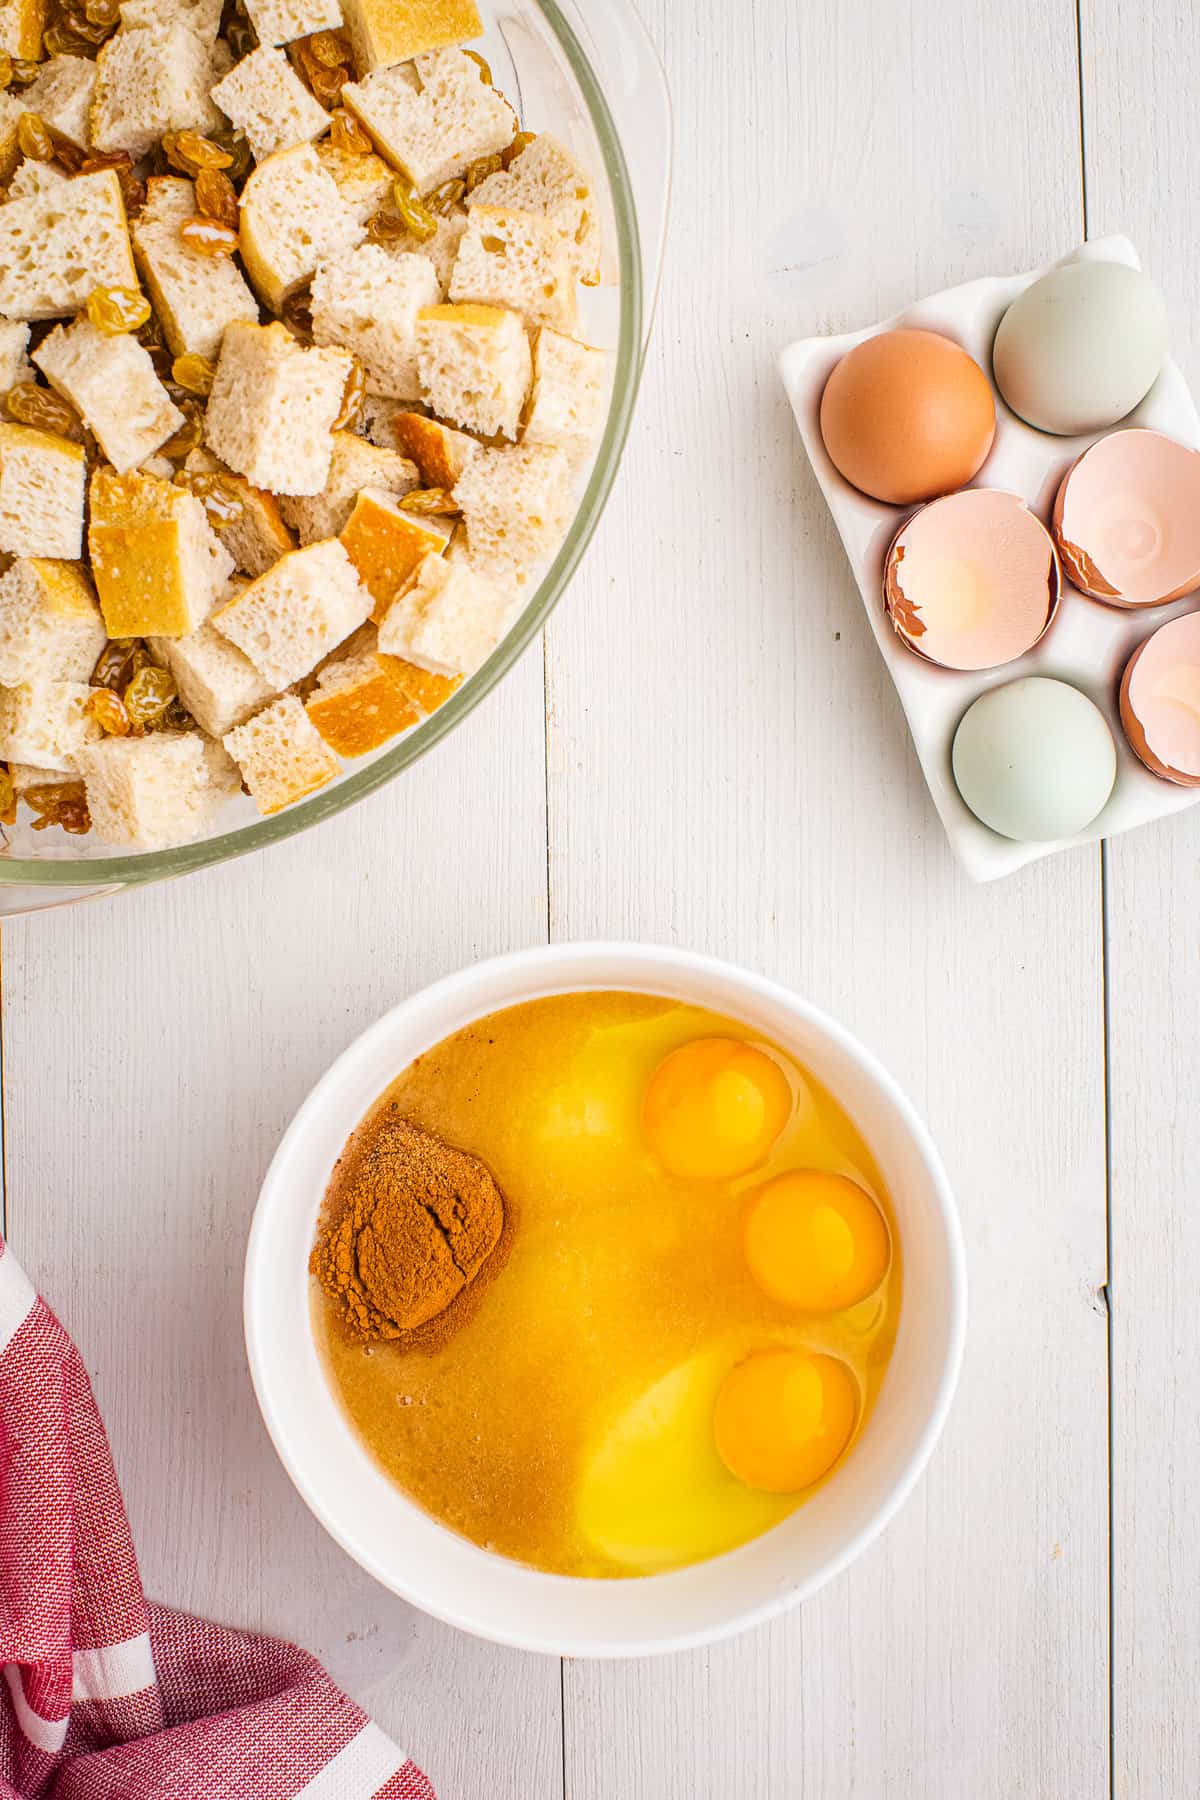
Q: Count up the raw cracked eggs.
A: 3